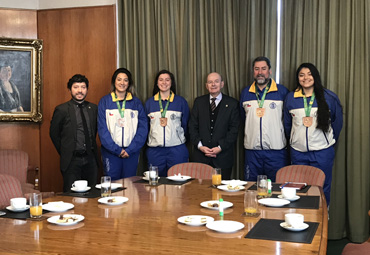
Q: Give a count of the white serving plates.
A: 11